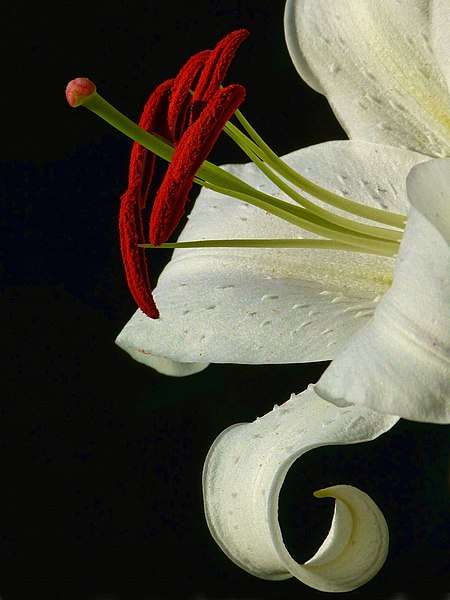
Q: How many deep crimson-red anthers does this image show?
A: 5